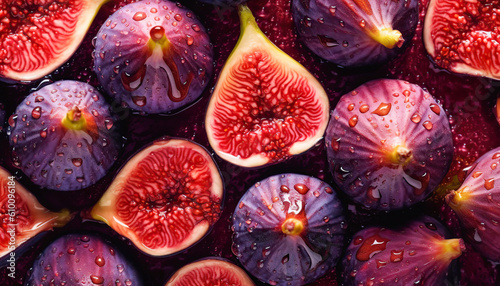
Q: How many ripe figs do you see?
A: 14